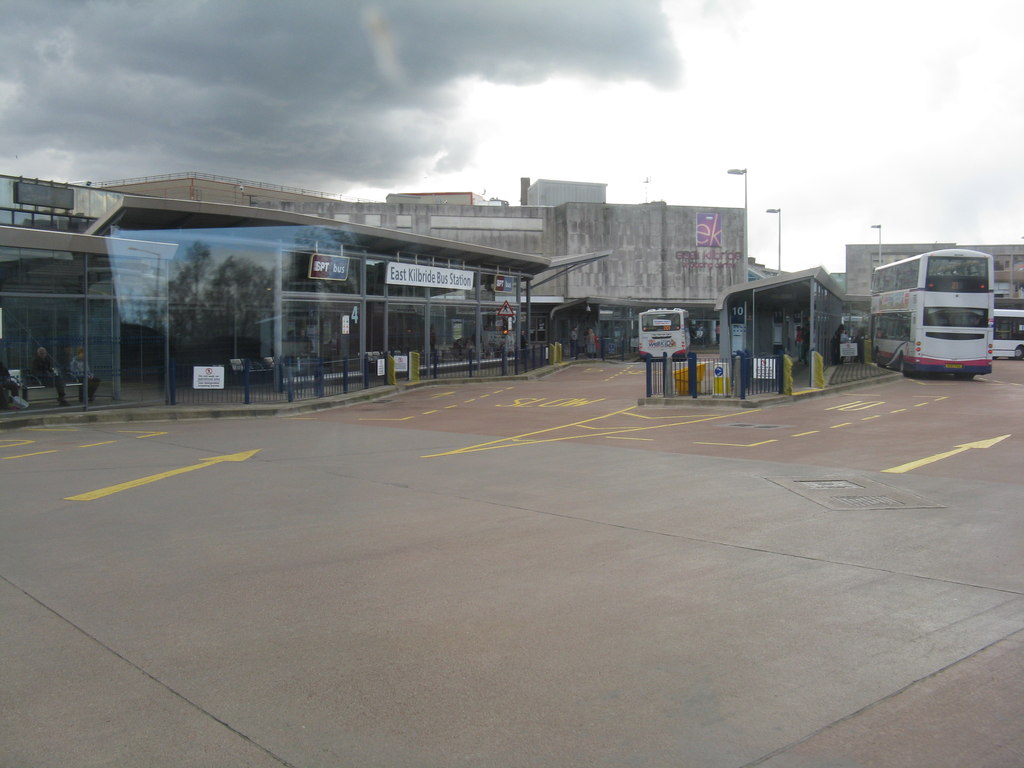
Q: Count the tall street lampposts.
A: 3